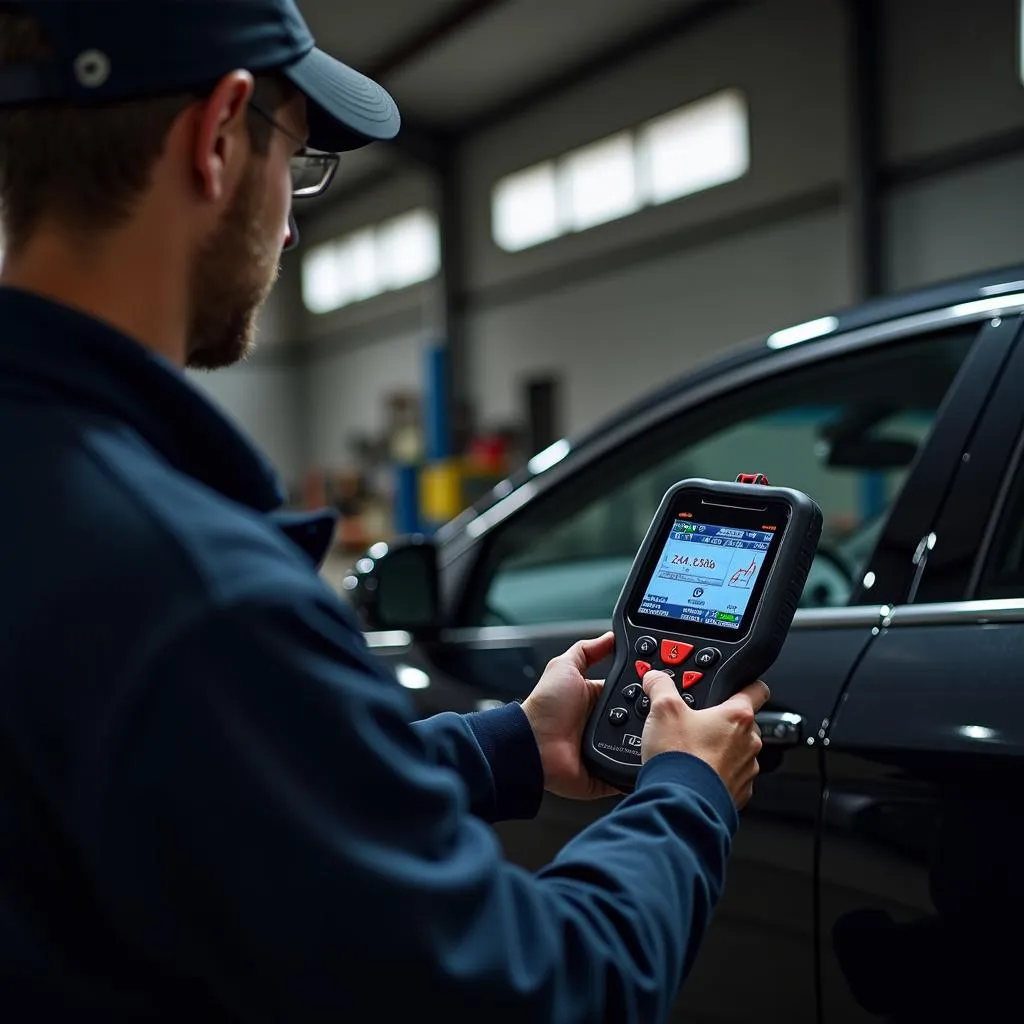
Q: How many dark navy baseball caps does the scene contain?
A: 1